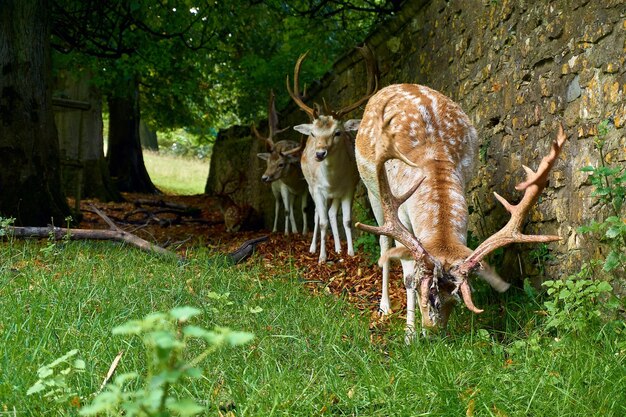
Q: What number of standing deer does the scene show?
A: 3